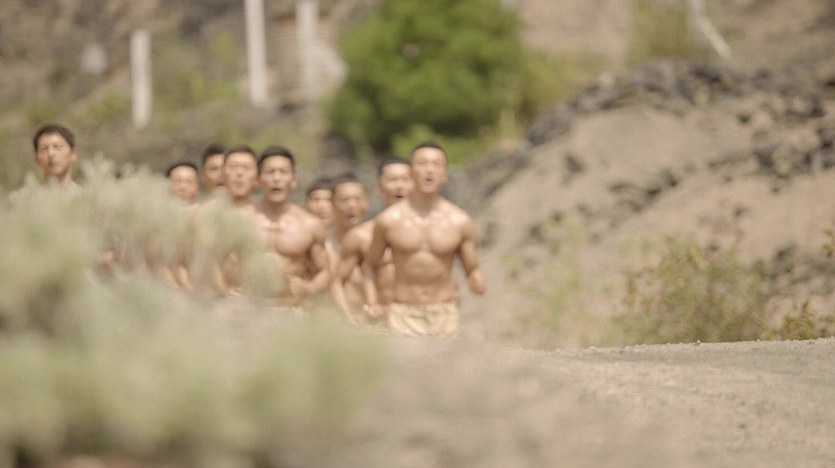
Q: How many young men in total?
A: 9